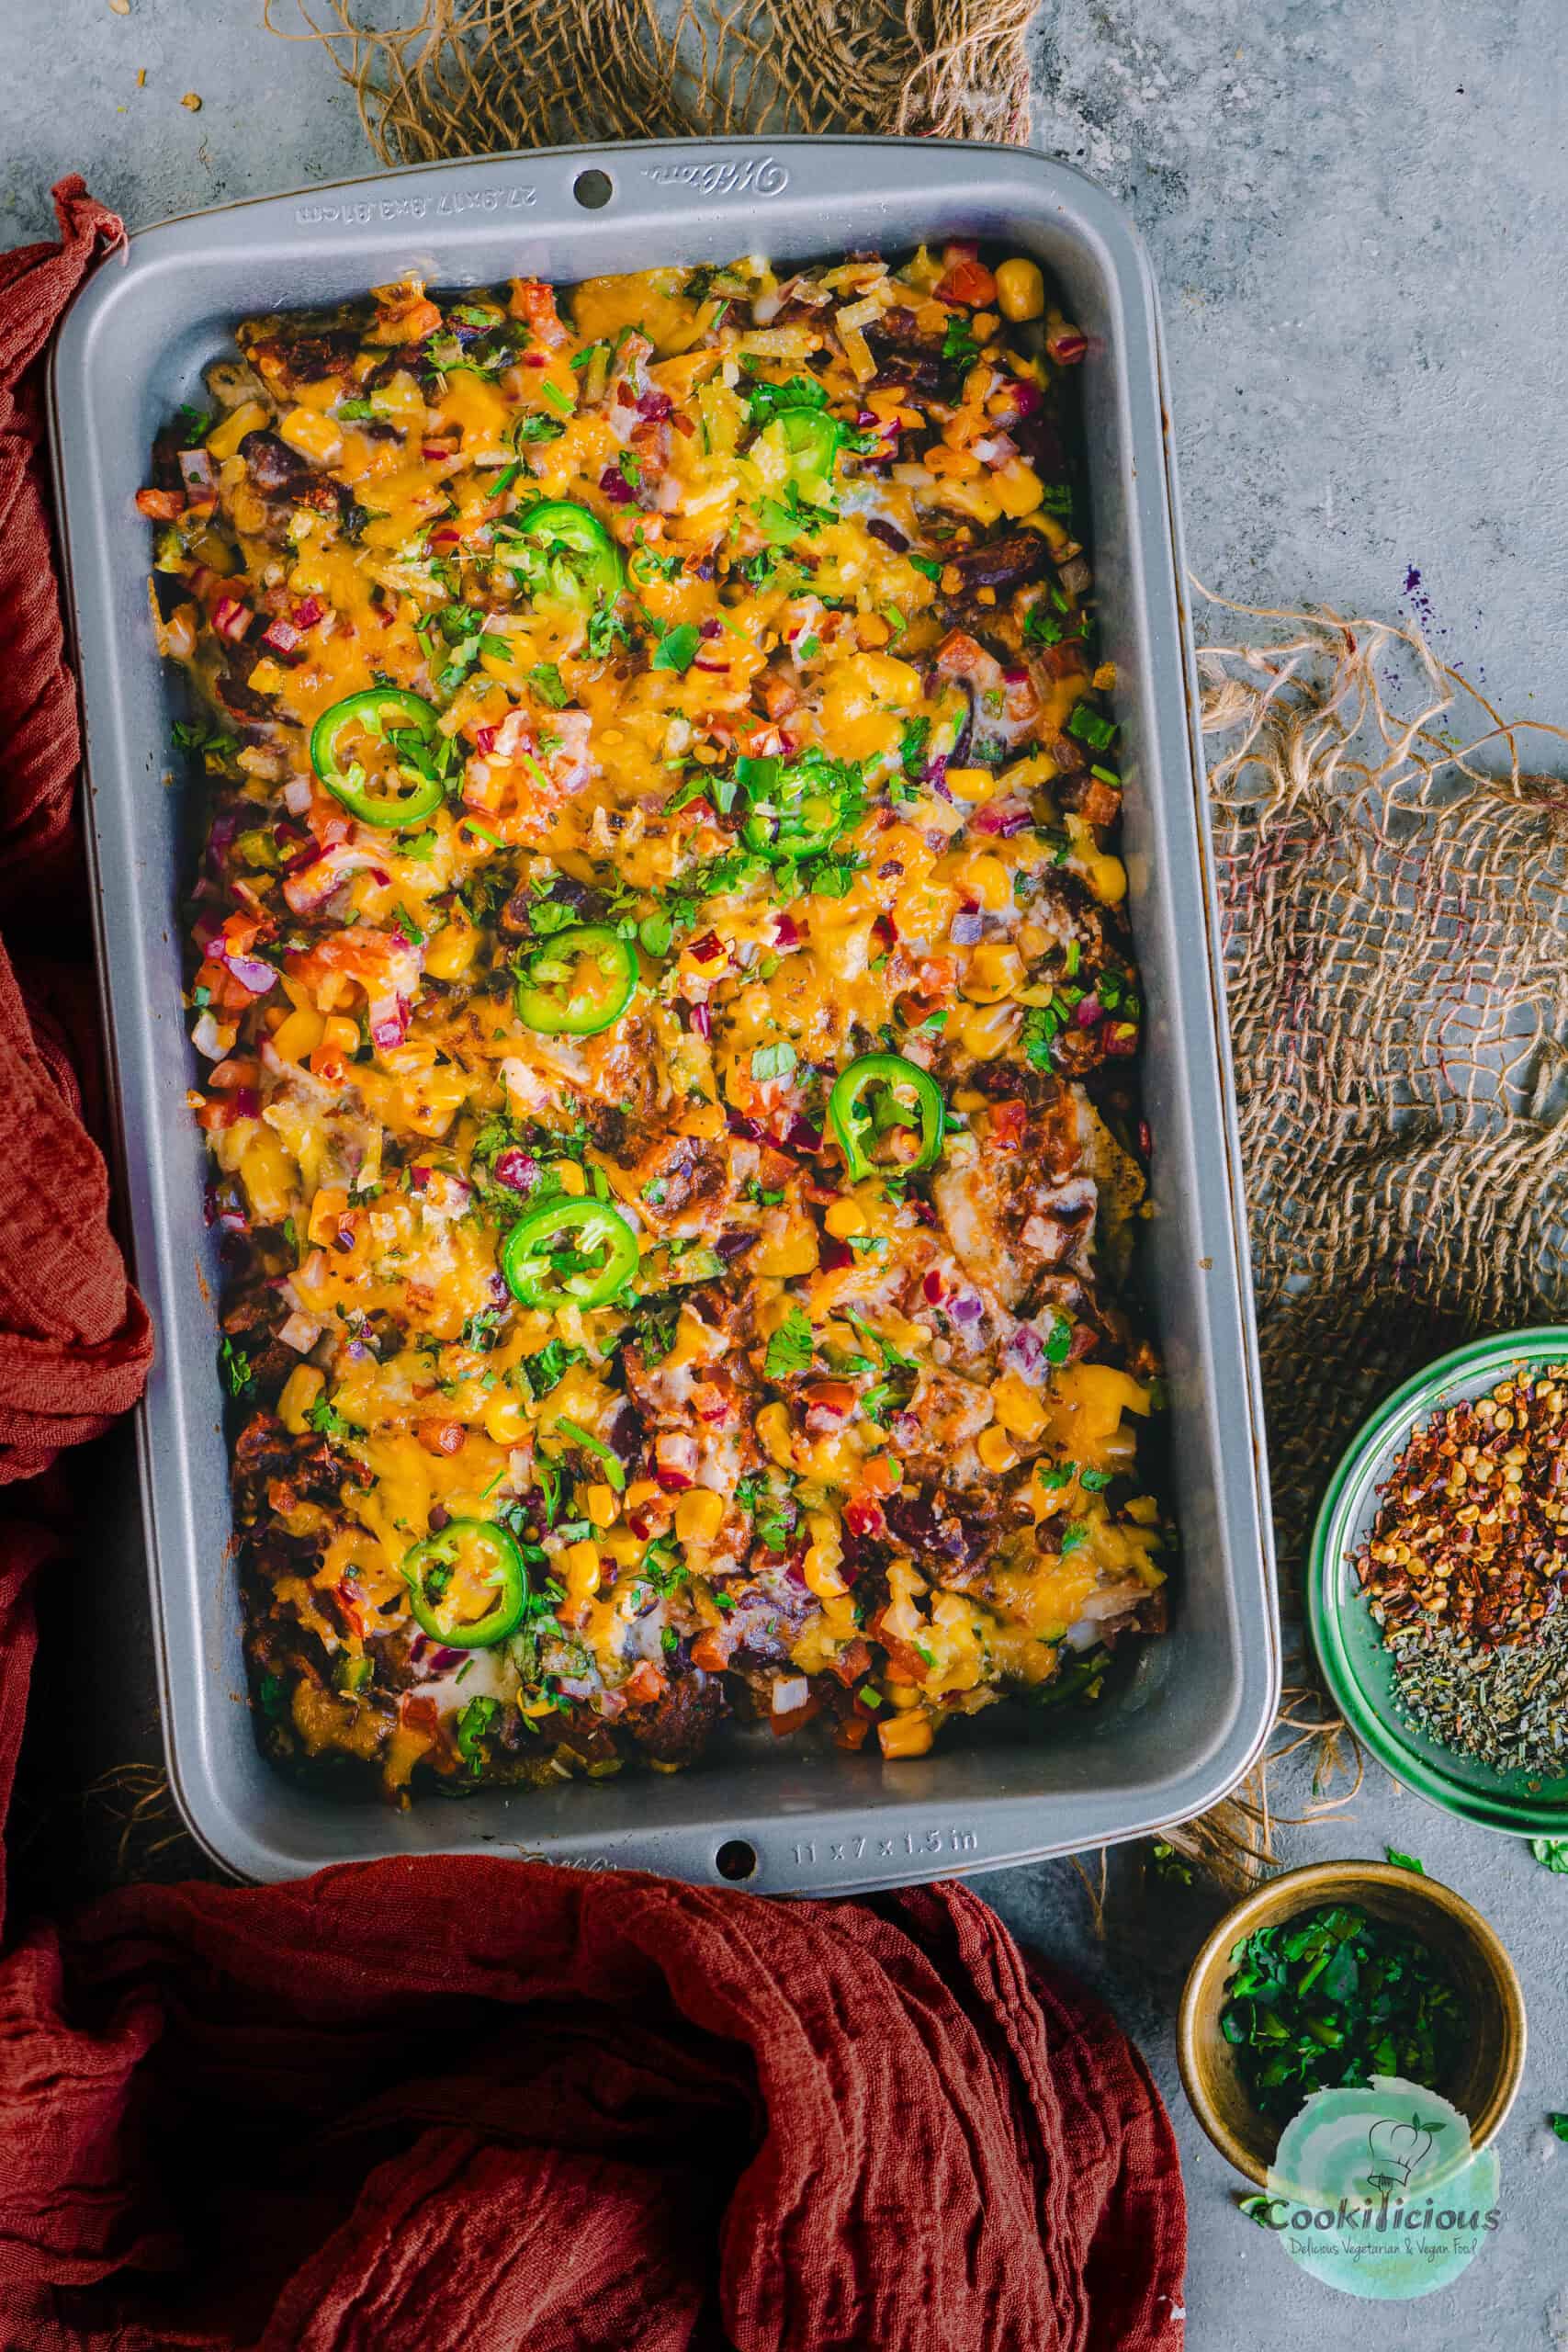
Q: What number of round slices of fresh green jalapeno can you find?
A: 8